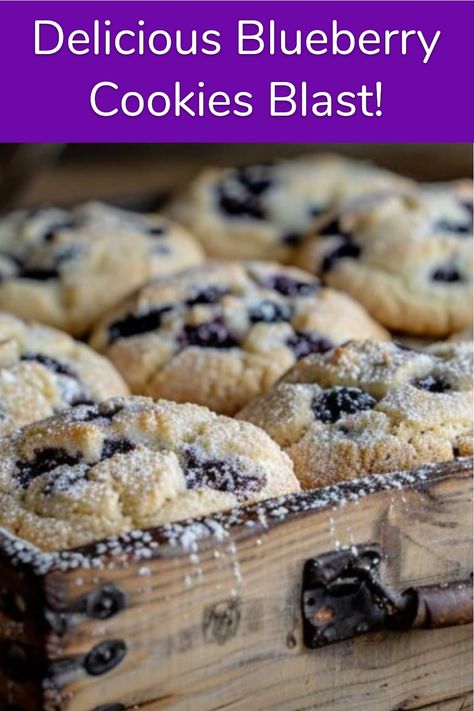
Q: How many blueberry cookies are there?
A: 7